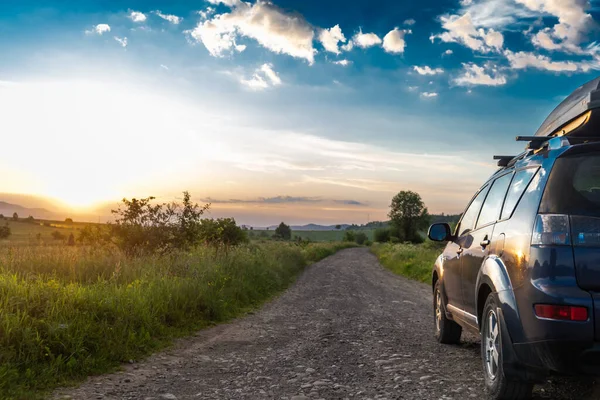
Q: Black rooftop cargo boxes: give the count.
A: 1